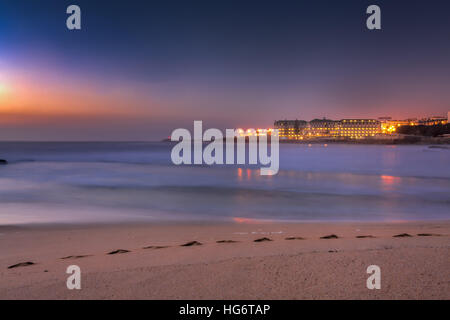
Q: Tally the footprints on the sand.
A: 12